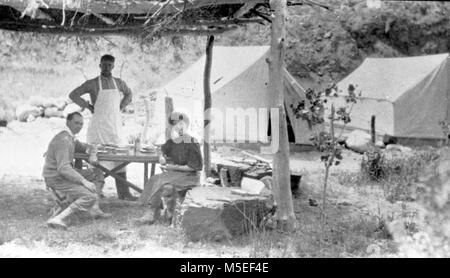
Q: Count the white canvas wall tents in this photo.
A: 2